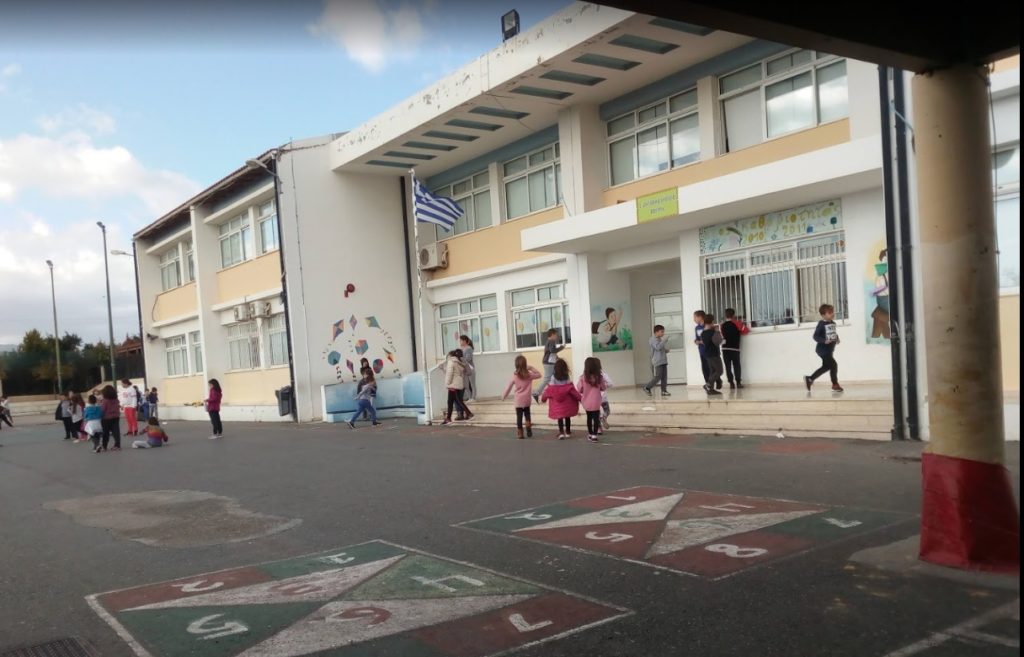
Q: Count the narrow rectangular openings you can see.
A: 11